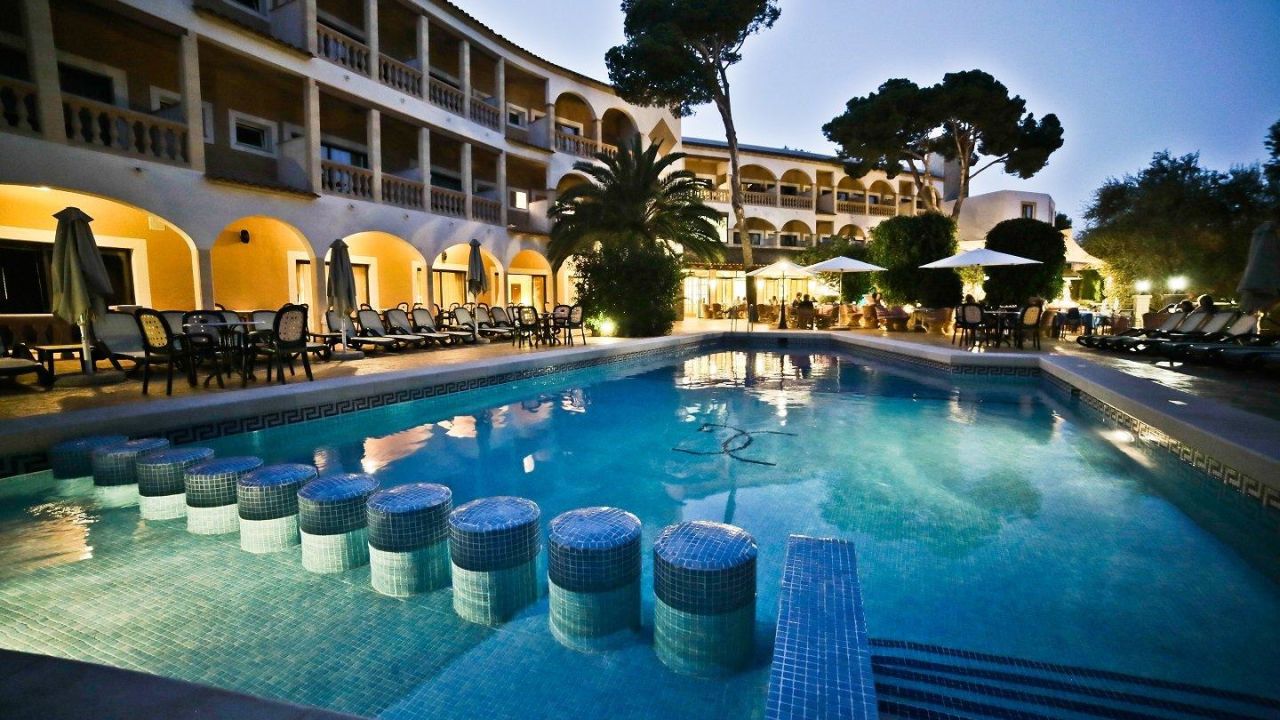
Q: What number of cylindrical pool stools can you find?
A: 10